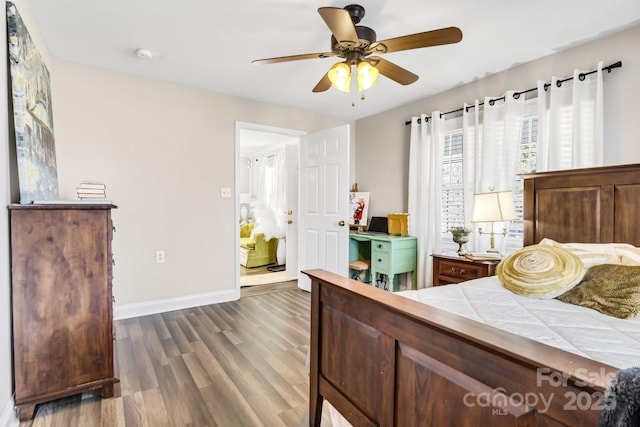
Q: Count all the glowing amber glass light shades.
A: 2